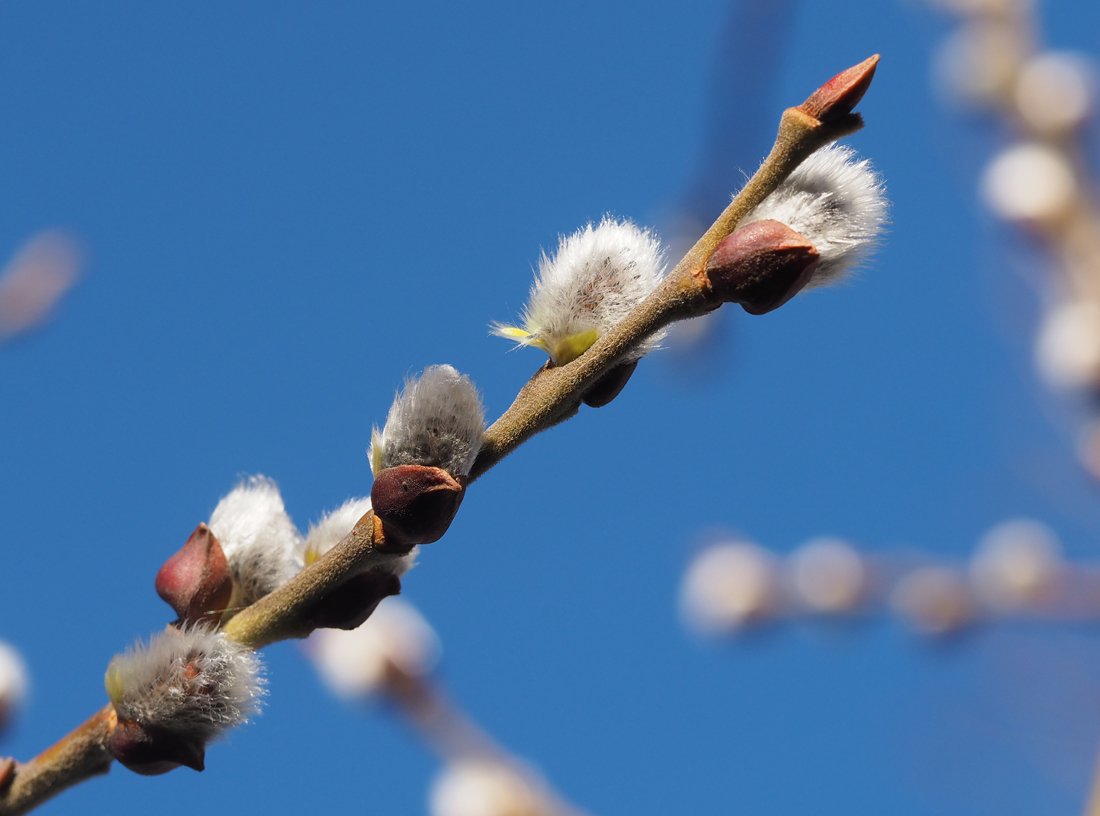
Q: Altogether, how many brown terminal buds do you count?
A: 1